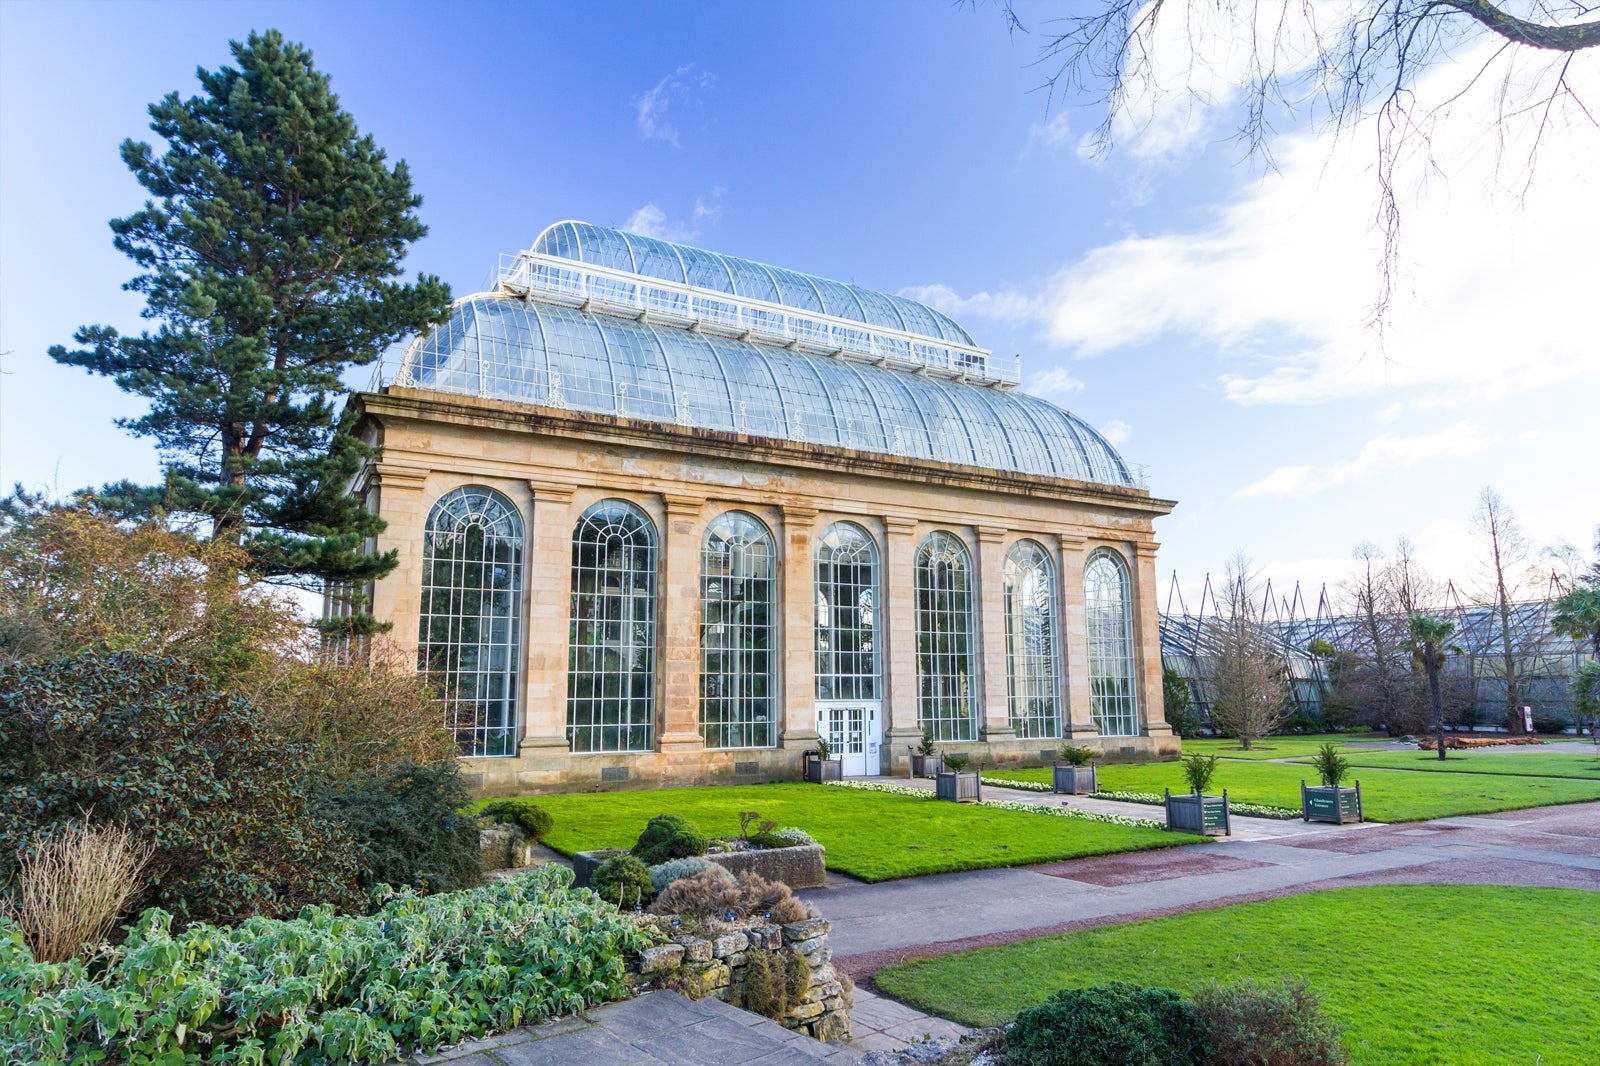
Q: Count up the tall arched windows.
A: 7